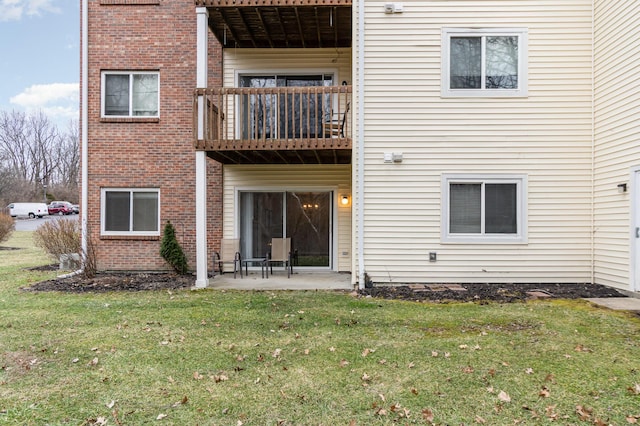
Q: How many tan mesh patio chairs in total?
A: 2